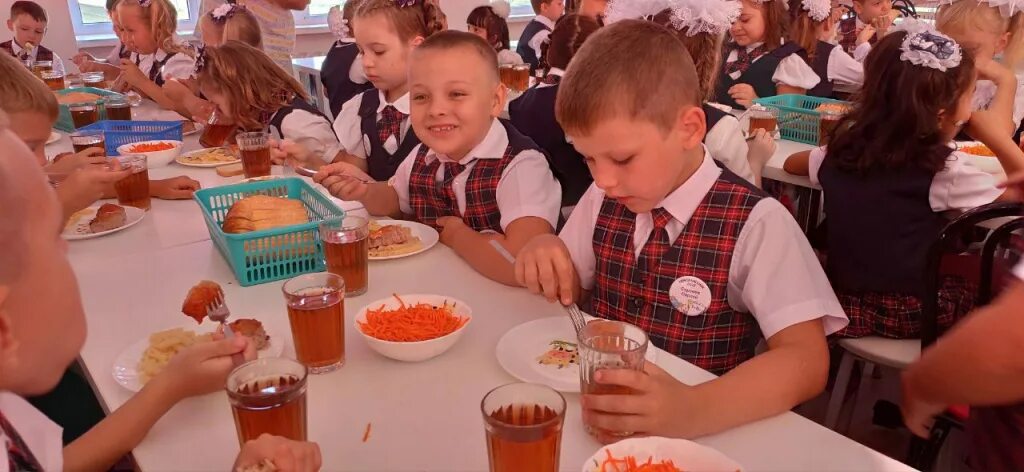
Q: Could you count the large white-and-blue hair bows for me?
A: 1